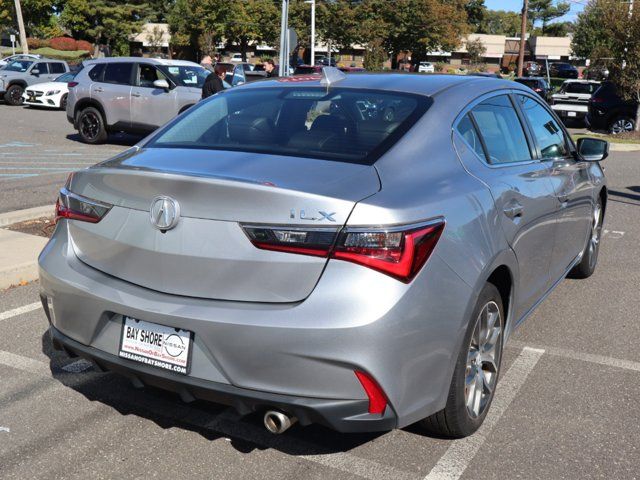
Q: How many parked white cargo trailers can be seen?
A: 0